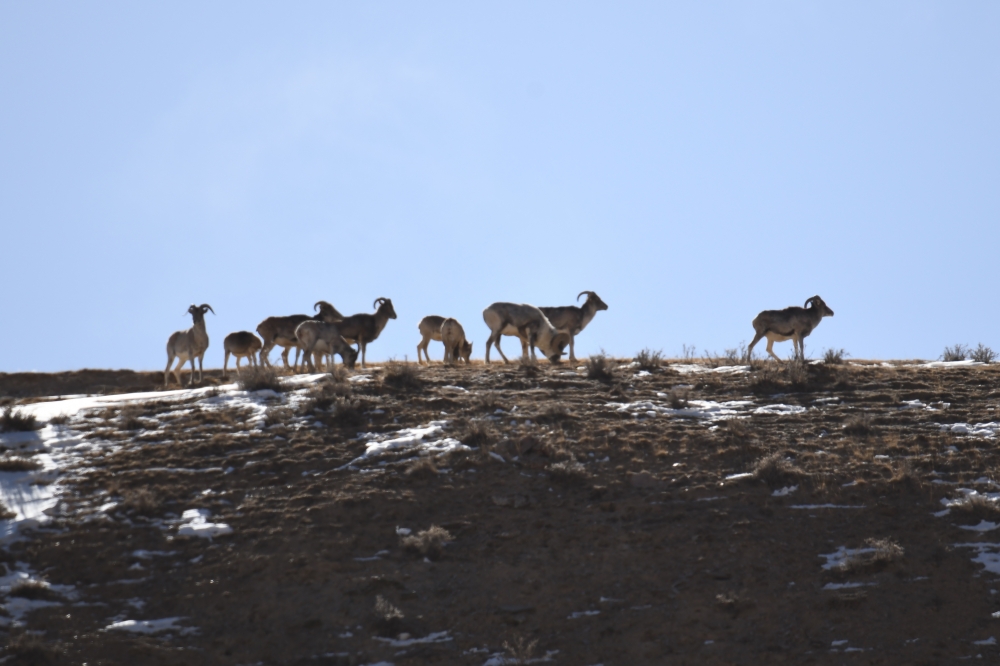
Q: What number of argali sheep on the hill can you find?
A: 10